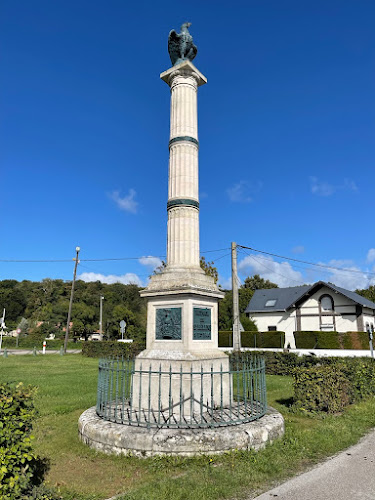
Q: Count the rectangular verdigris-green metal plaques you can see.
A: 2